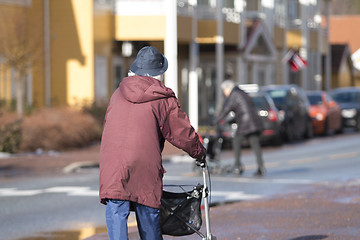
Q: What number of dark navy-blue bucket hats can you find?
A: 1